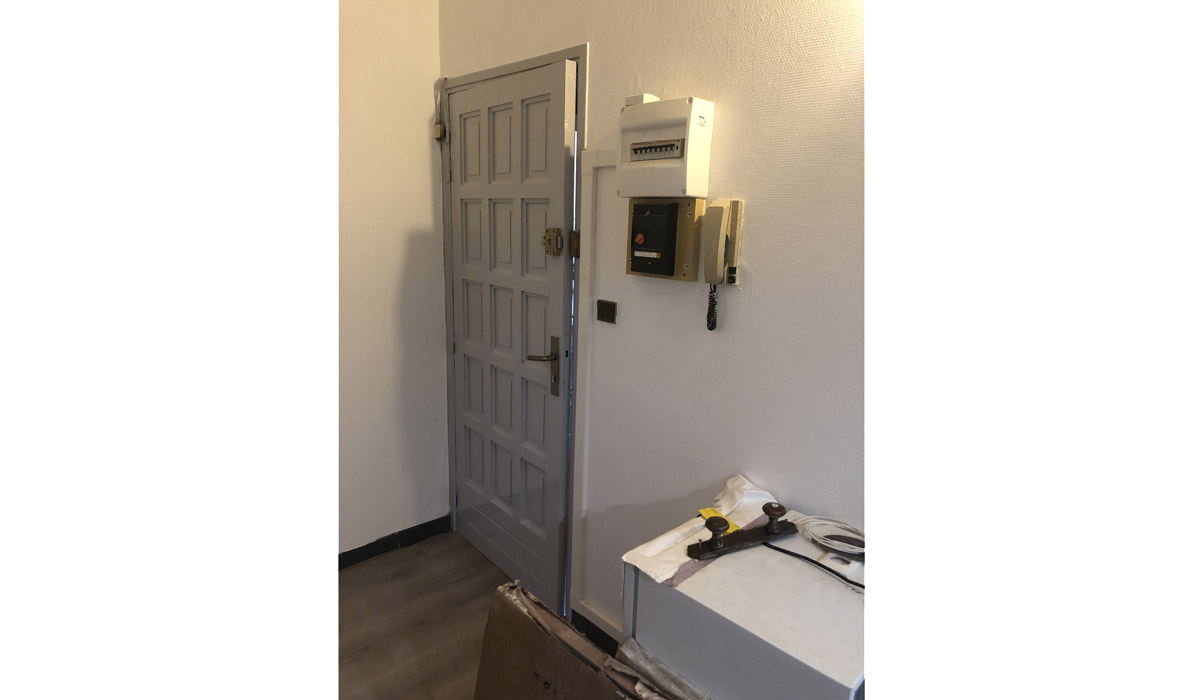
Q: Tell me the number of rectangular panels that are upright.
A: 15